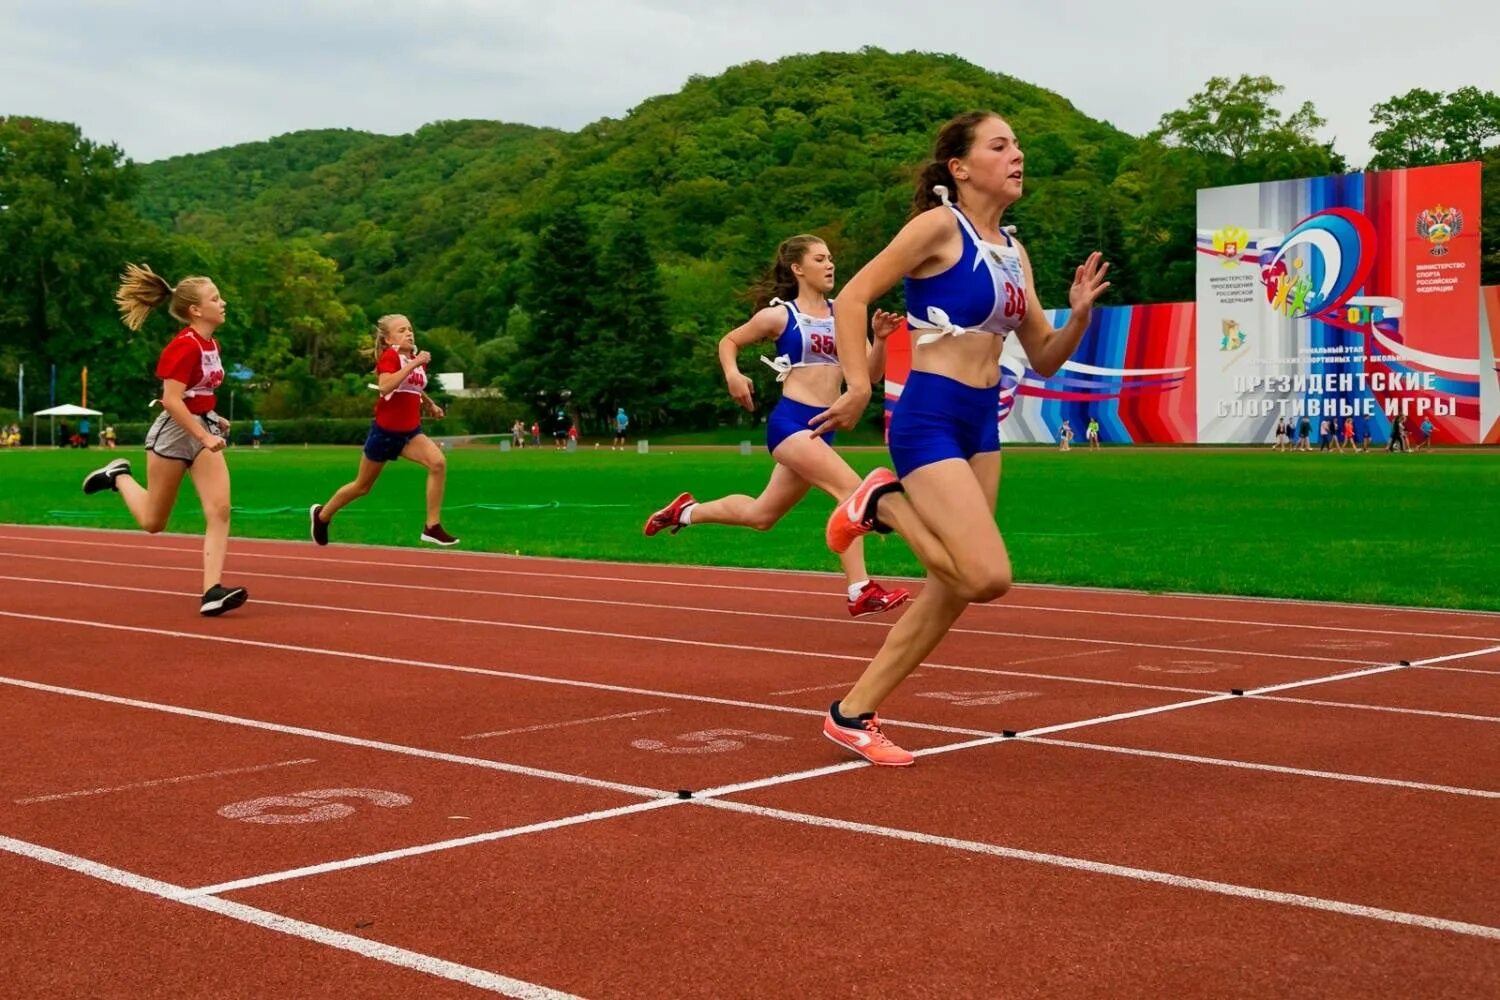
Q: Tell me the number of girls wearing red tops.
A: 2